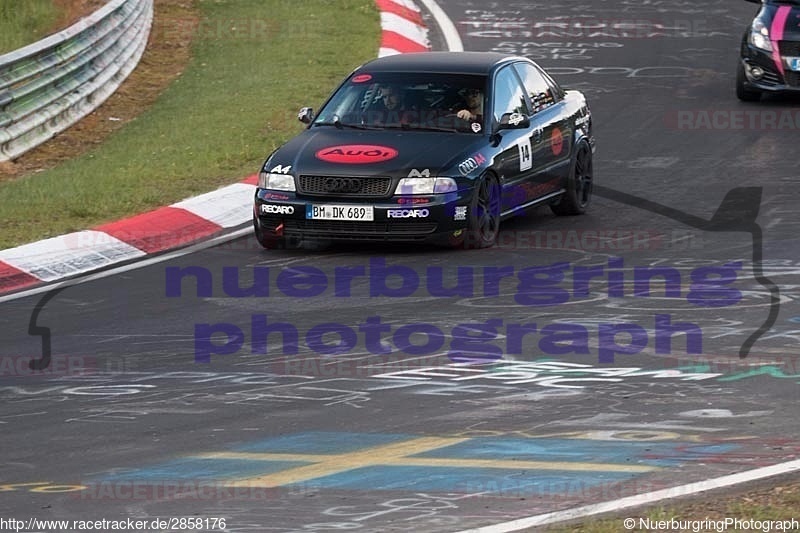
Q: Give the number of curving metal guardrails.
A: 1